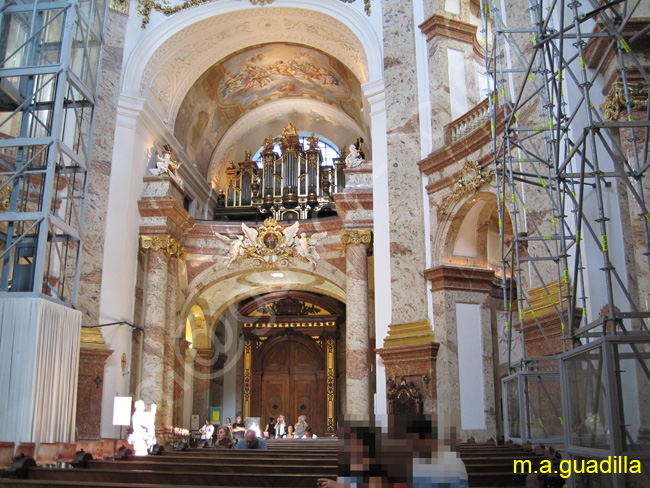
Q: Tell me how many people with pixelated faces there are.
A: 2